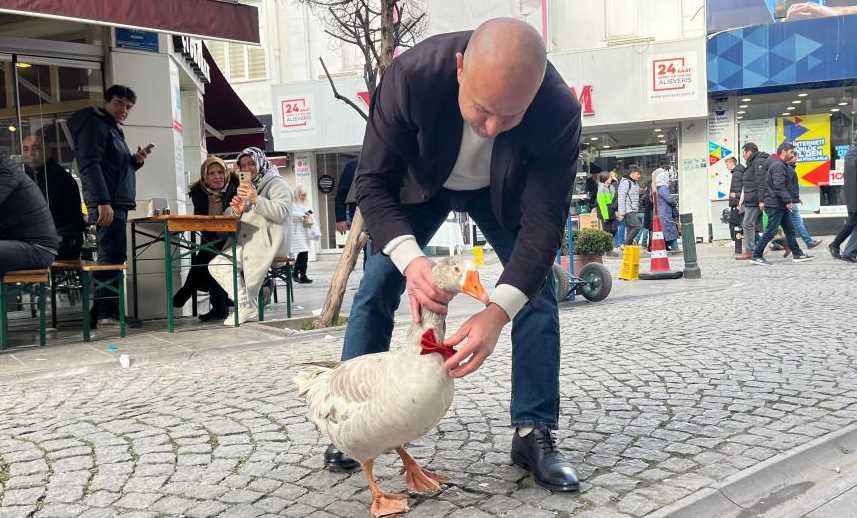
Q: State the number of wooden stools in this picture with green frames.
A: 3